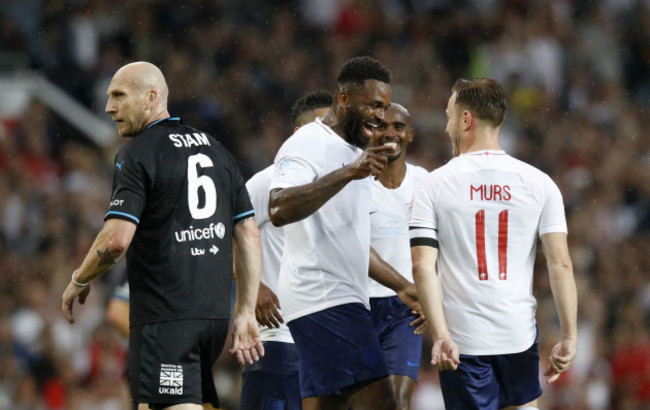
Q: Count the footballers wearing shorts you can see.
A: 5